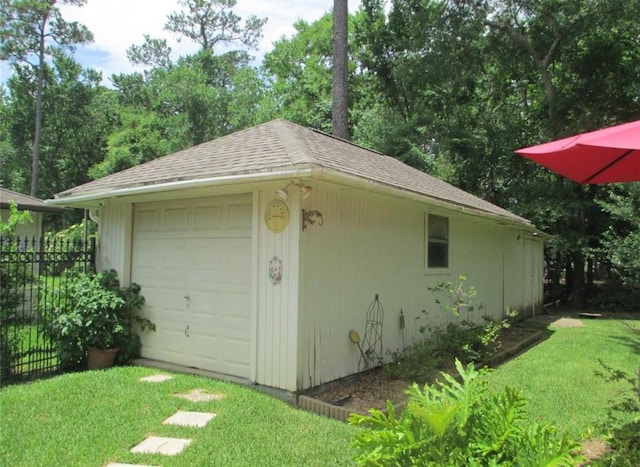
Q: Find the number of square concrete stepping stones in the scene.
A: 5